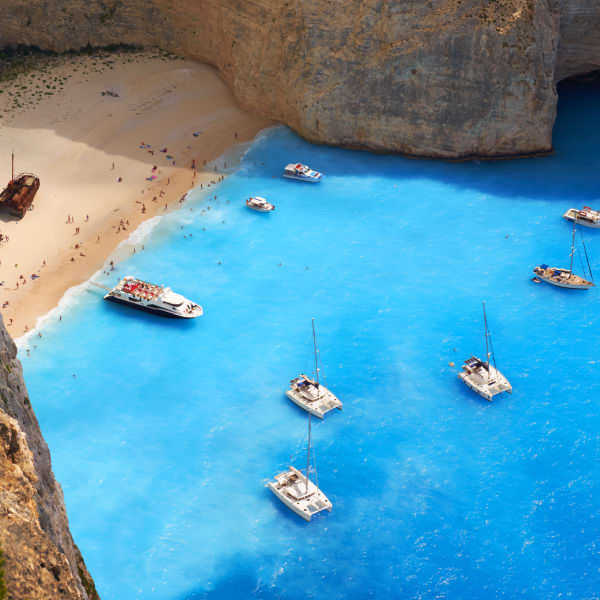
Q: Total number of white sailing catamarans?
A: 3